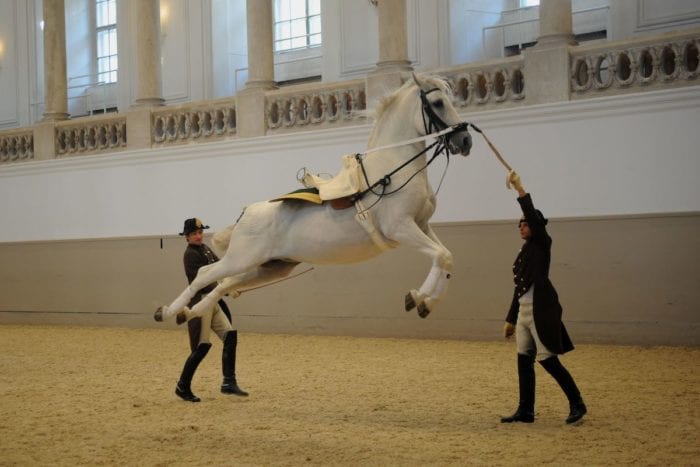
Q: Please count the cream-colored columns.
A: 5